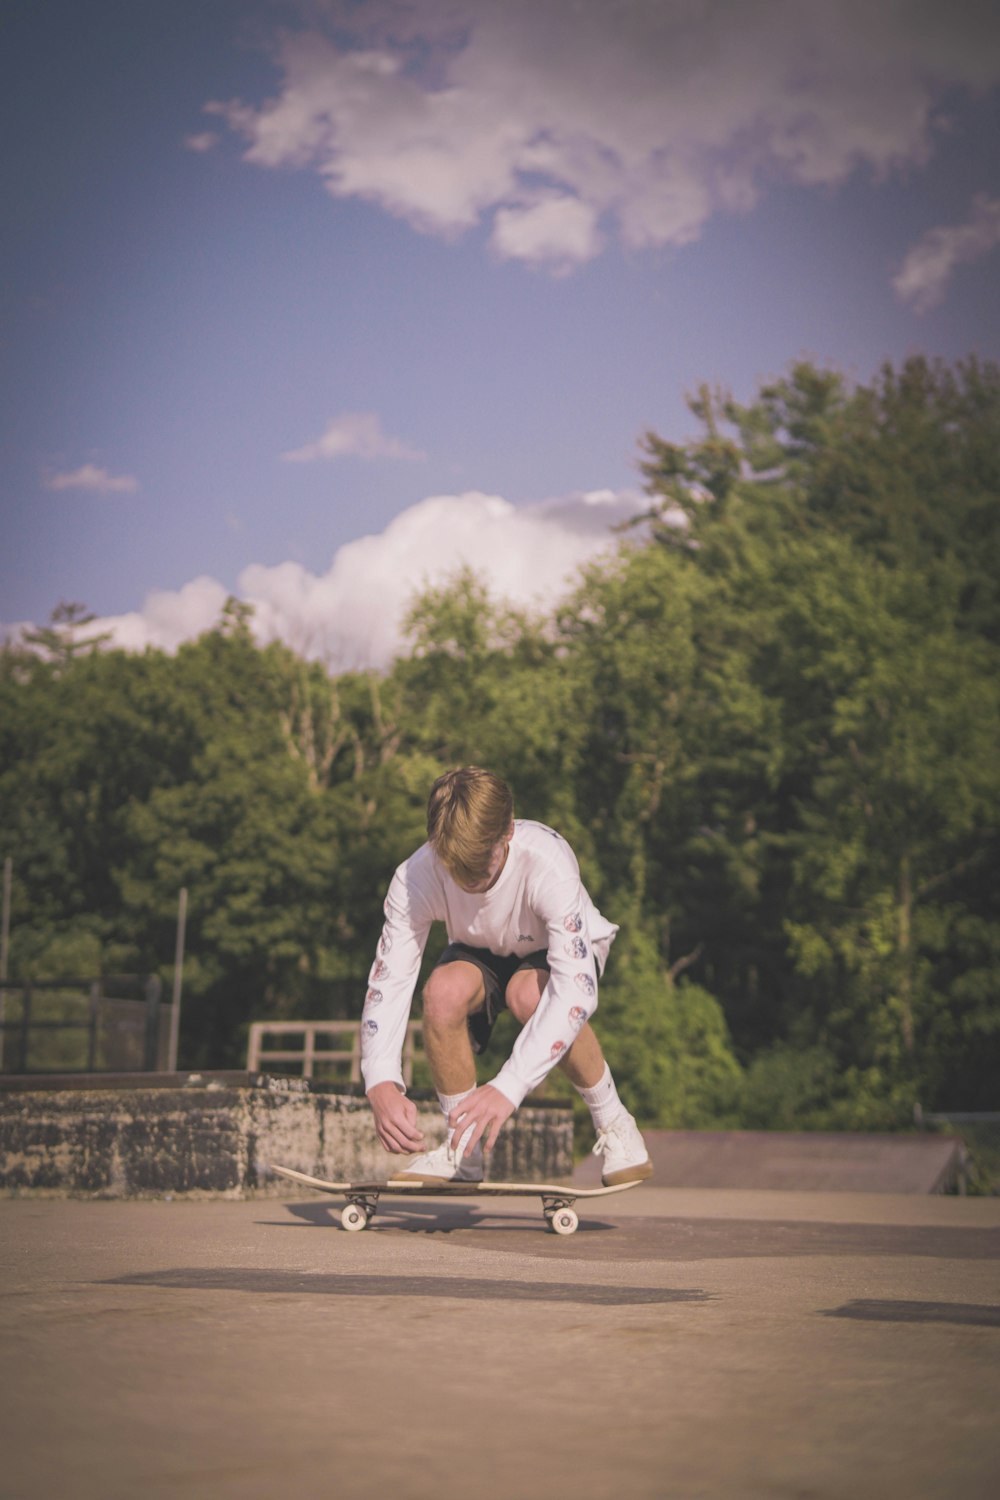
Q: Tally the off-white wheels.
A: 2